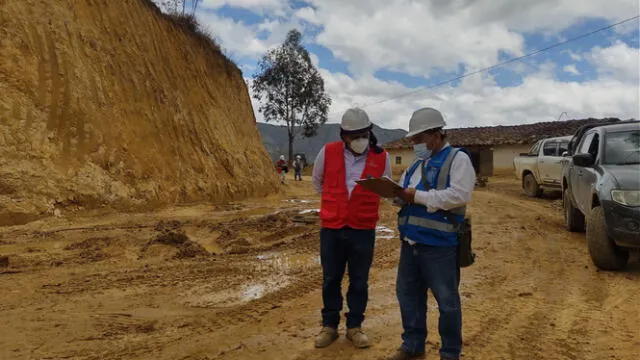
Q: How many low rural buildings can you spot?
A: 1